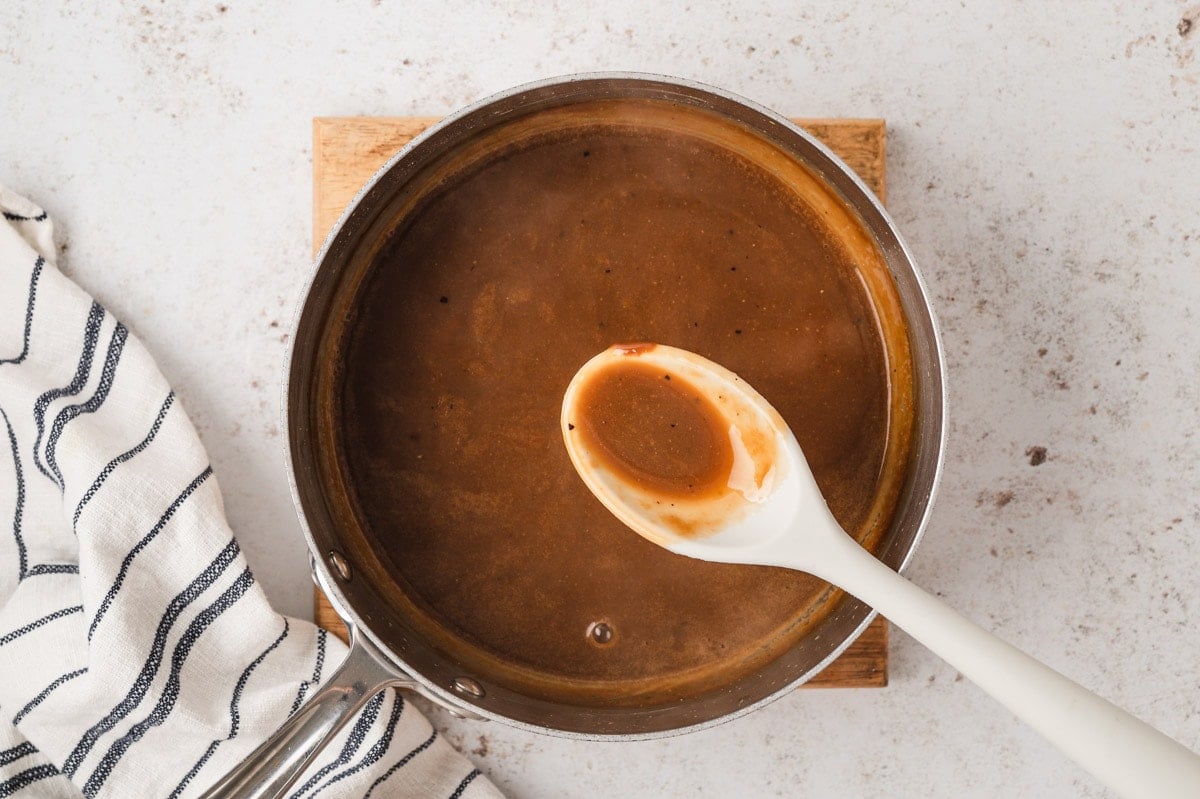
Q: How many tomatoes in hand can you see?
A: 0